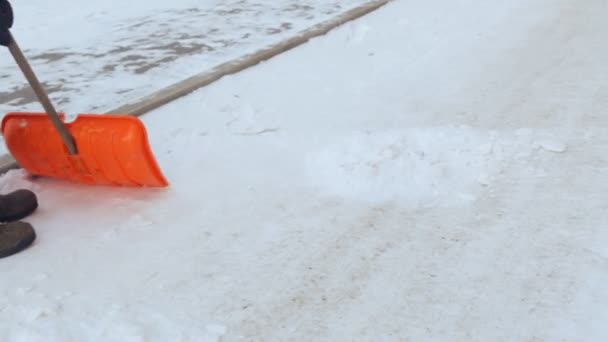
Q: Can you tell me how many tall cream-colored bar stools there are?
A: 0